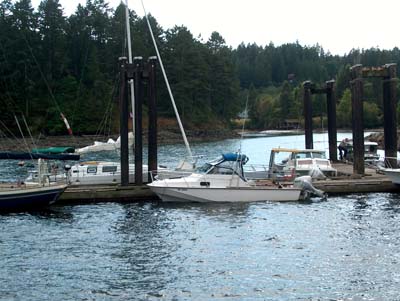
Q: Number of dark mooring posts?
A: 7